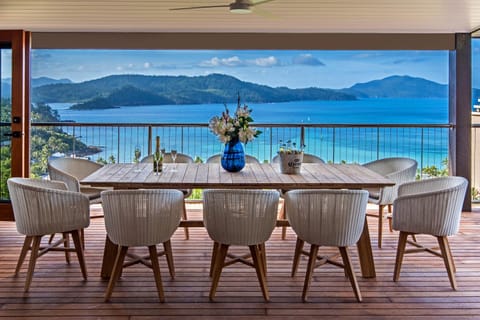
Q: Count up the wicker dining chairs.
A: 10